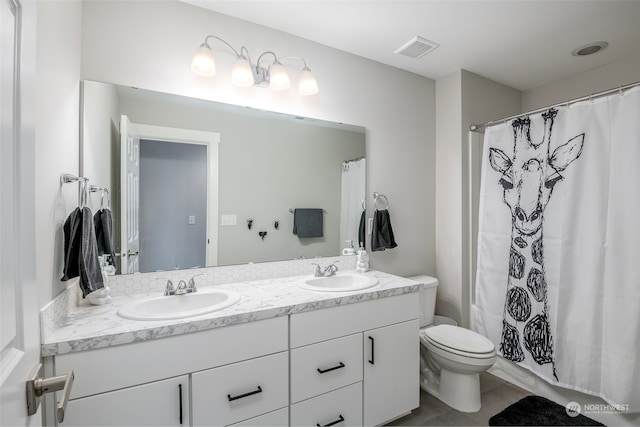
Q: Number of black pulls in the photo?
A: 5